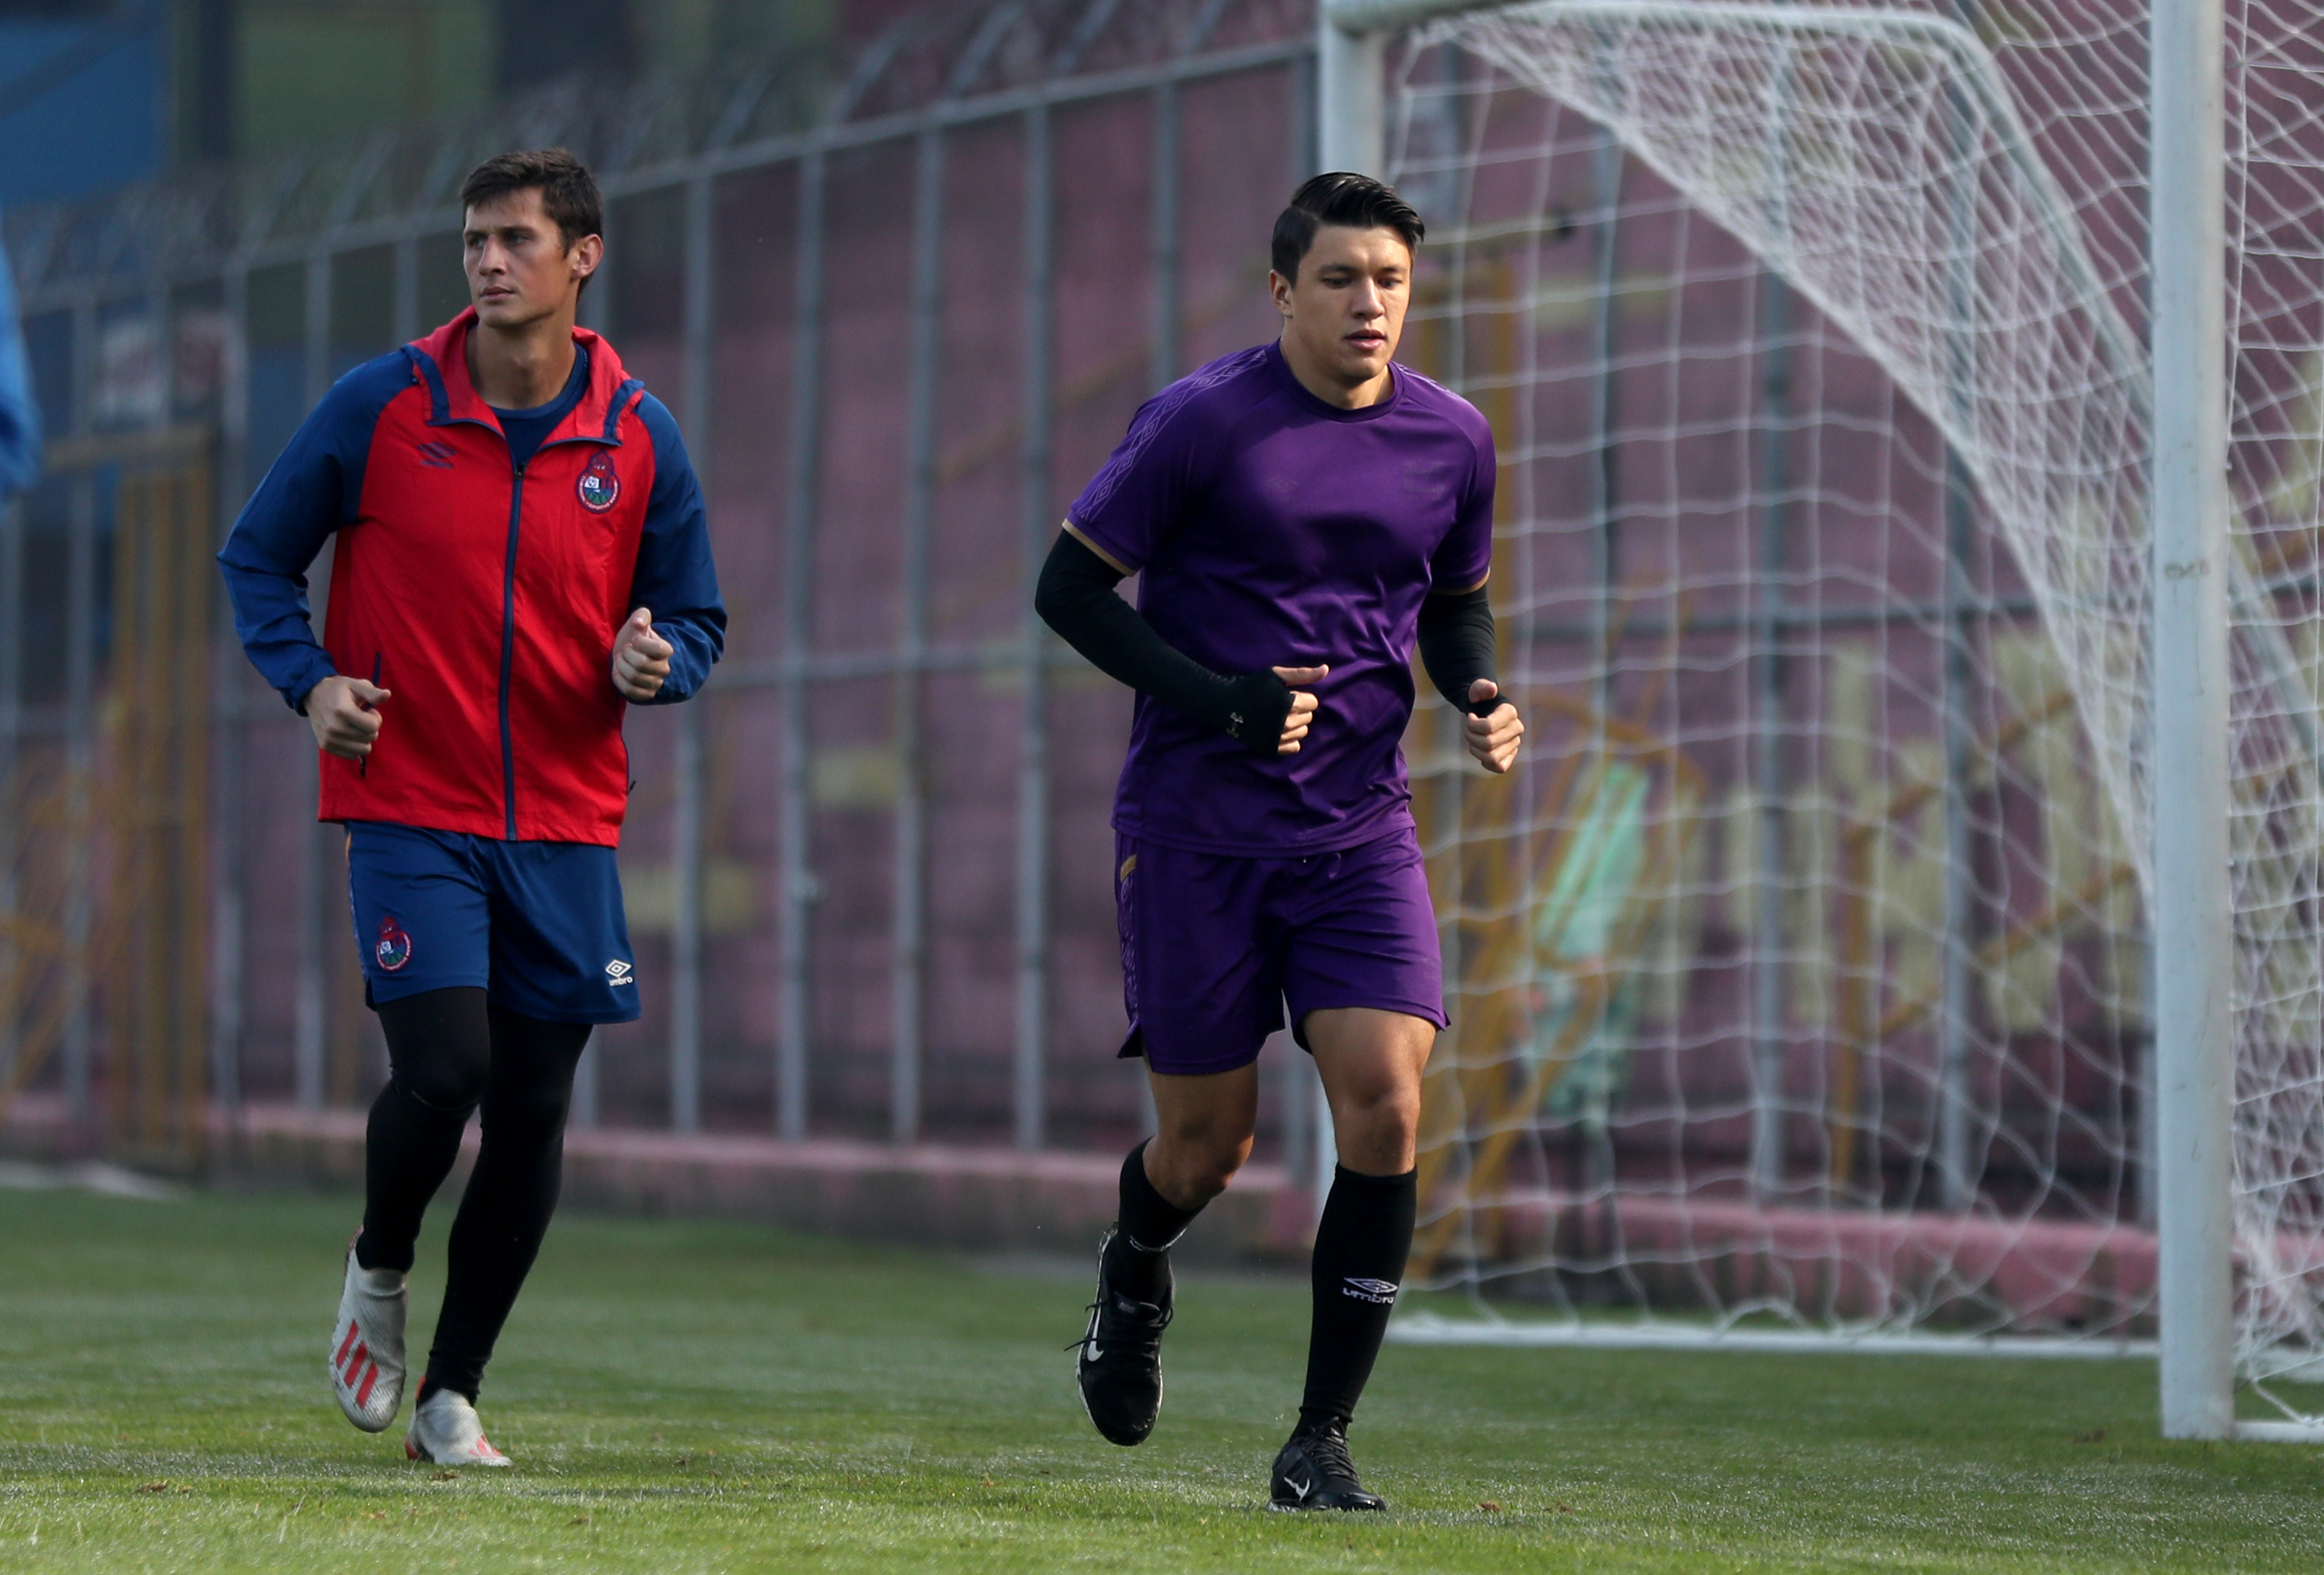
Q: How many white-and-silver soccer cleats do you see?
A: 2